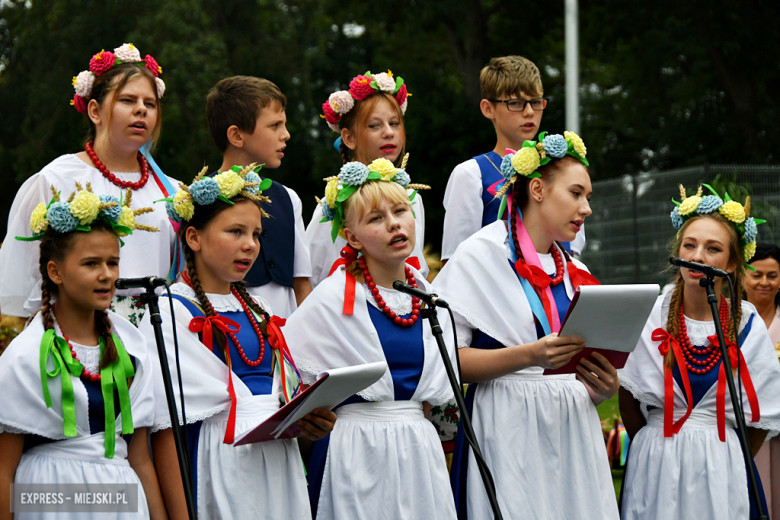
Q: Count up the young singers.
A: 9